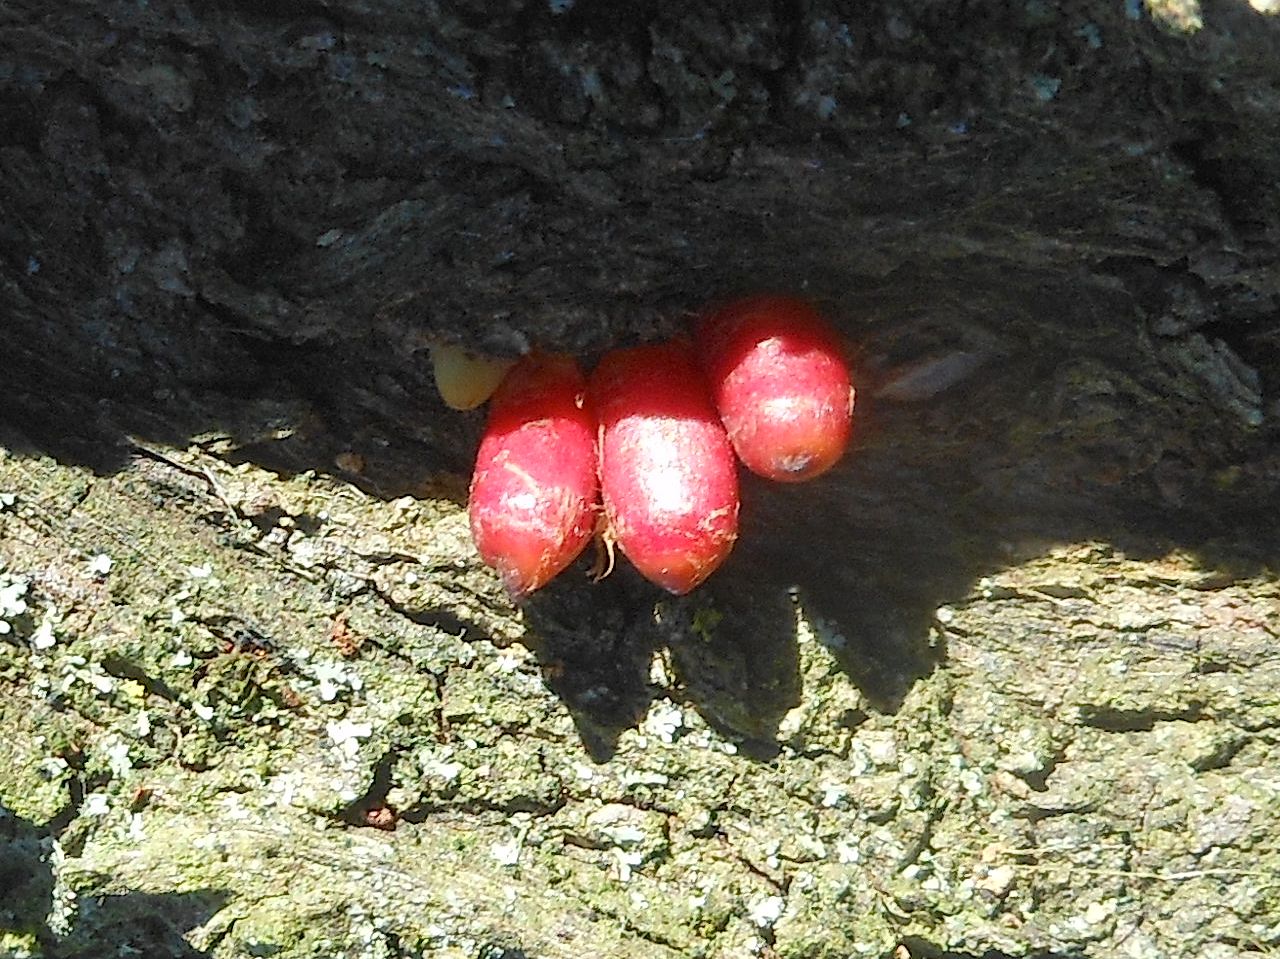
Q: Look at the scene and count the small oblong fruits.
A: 3